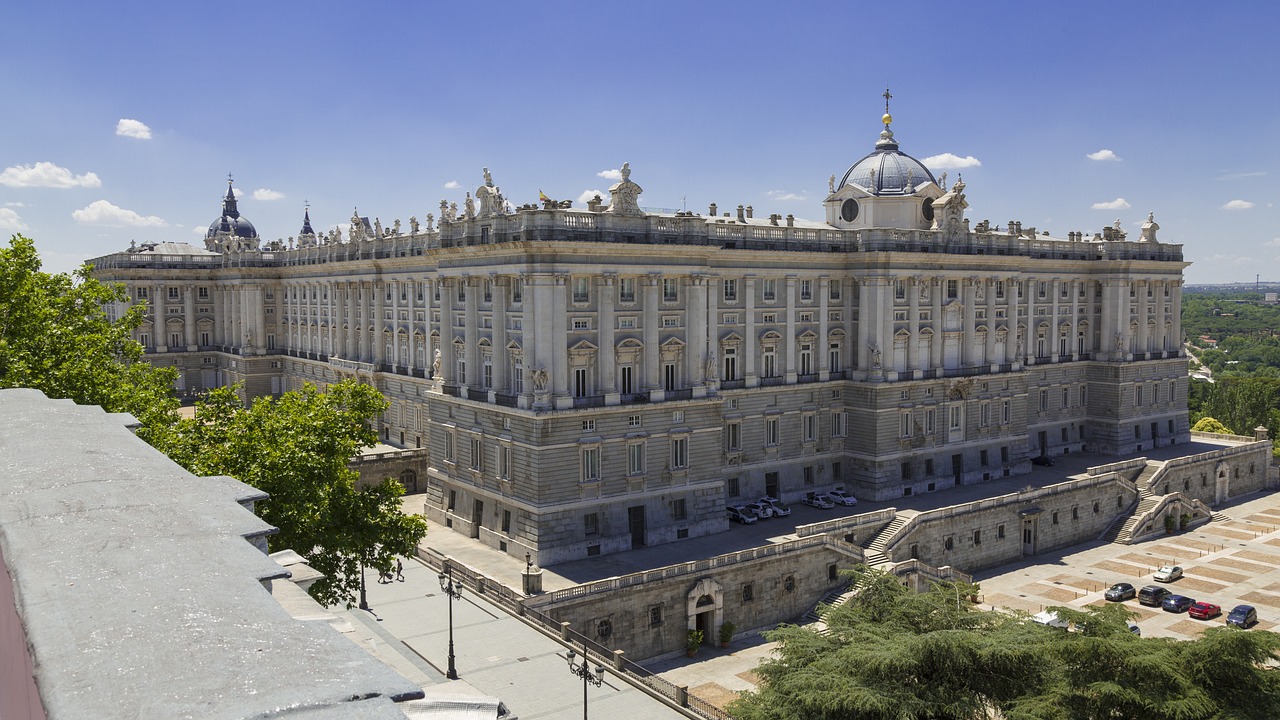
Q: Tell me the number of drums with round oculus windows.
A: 1